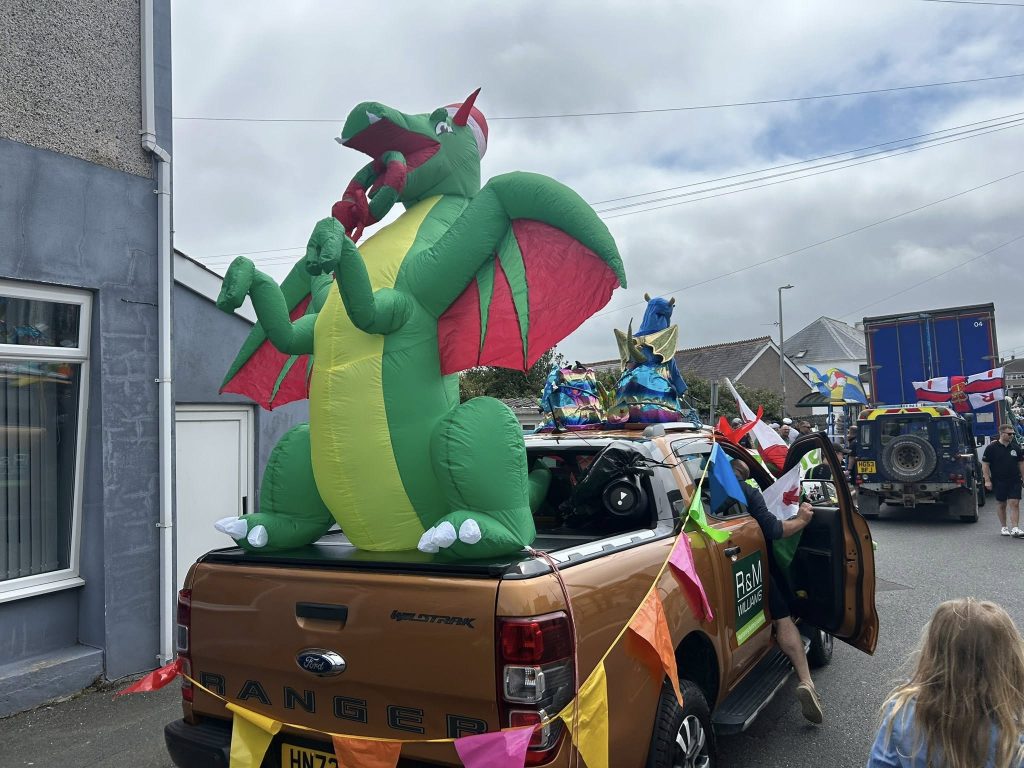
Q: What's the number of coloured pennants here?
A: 10